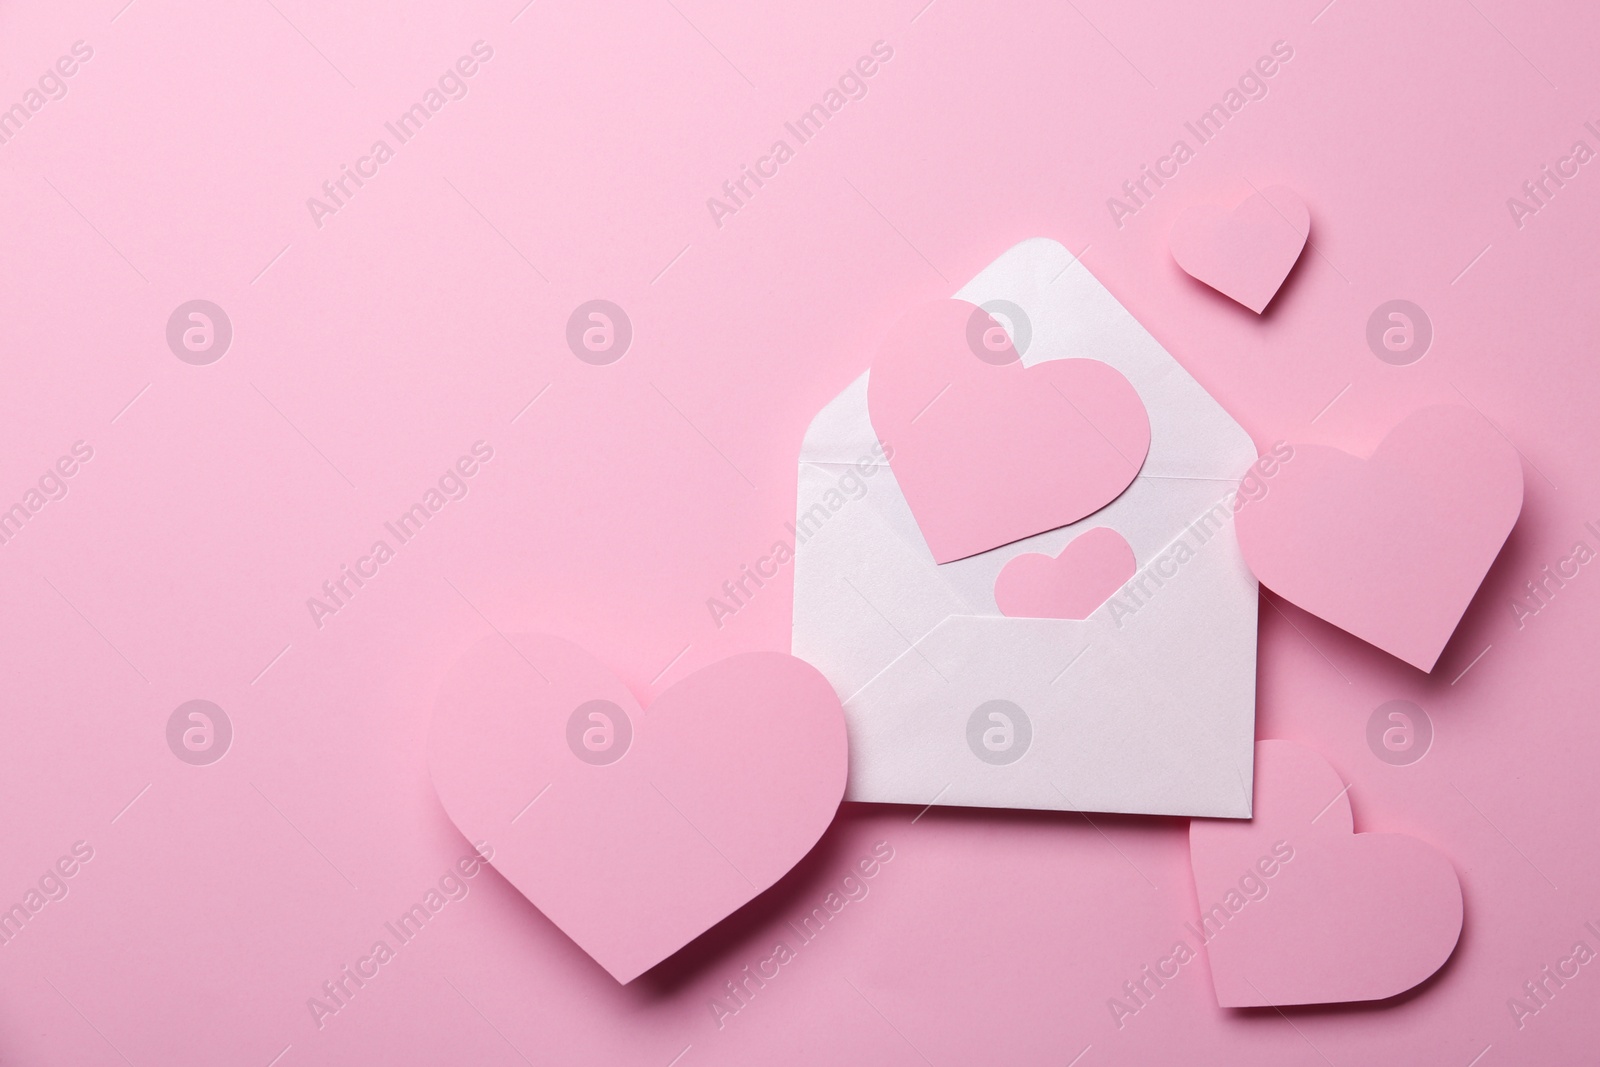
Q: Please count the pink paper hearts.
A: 6